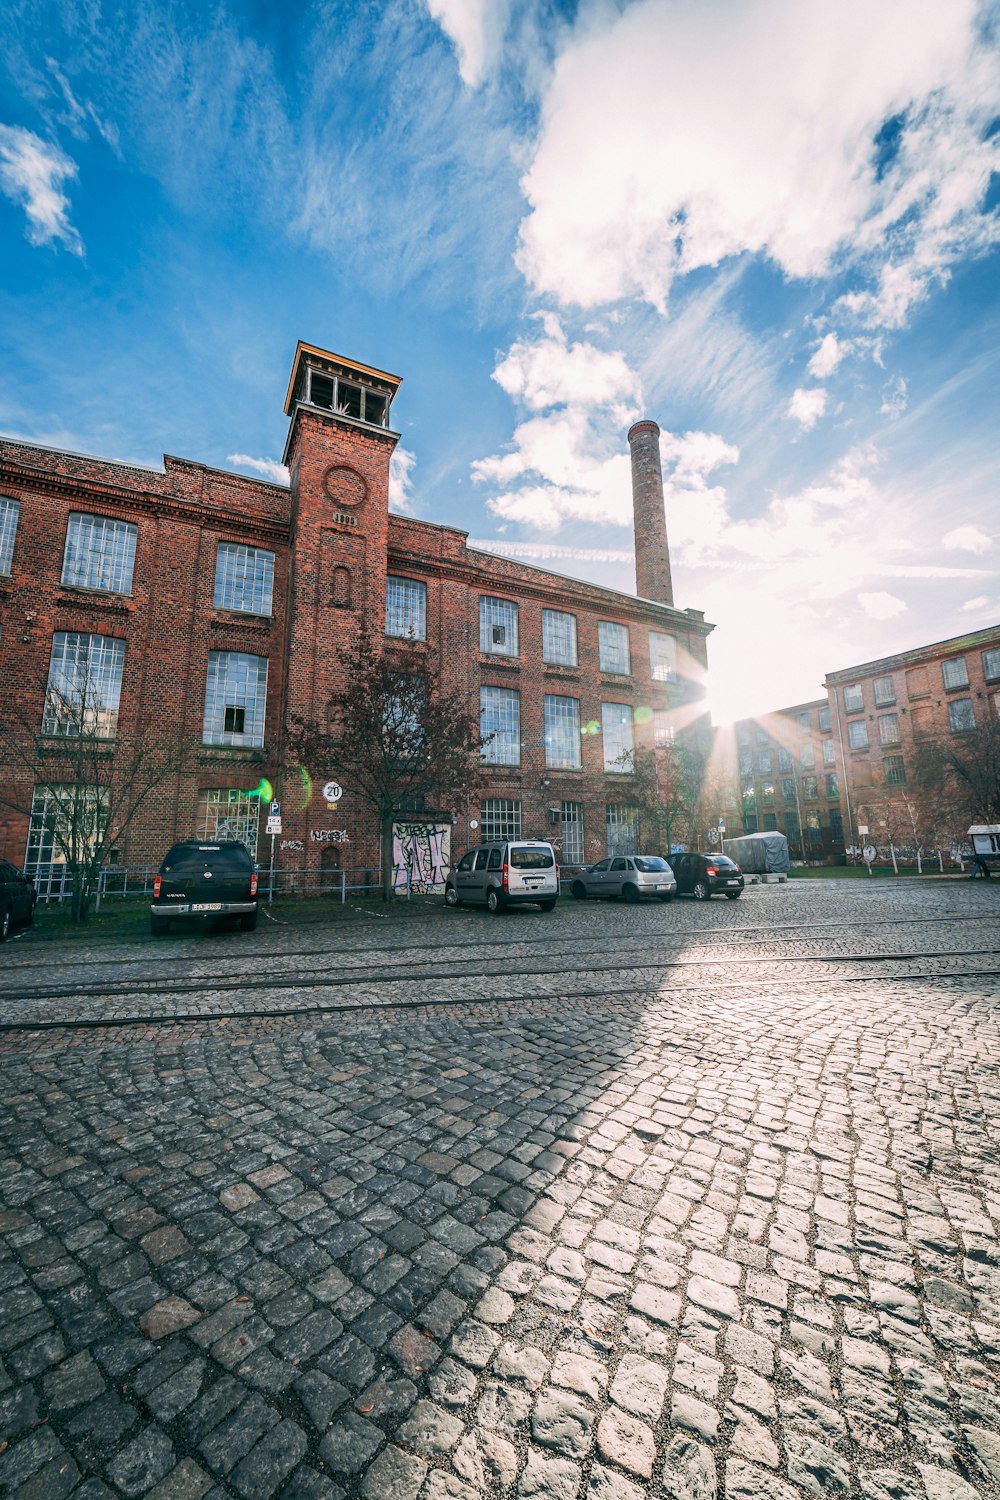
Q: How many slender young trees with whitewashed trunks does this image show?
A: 4